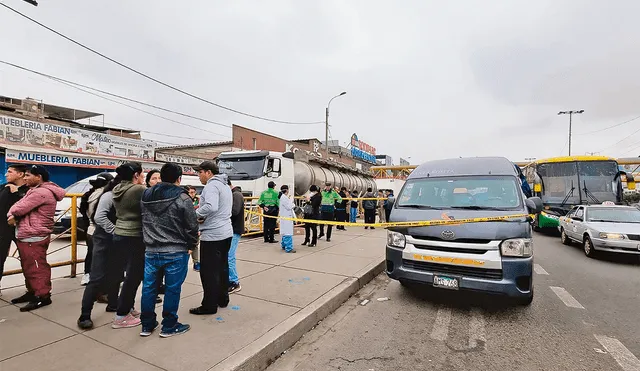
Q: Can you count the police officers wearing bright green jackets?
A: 2